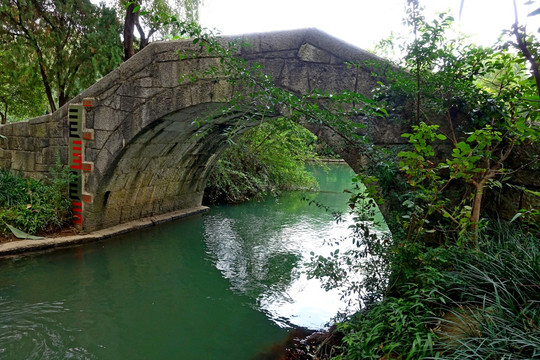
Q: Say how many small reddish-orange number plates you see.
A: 4